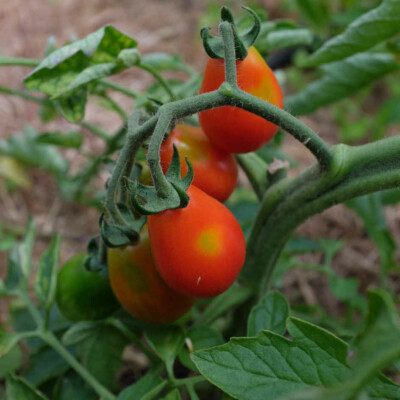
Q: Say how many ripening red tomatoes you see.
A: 4